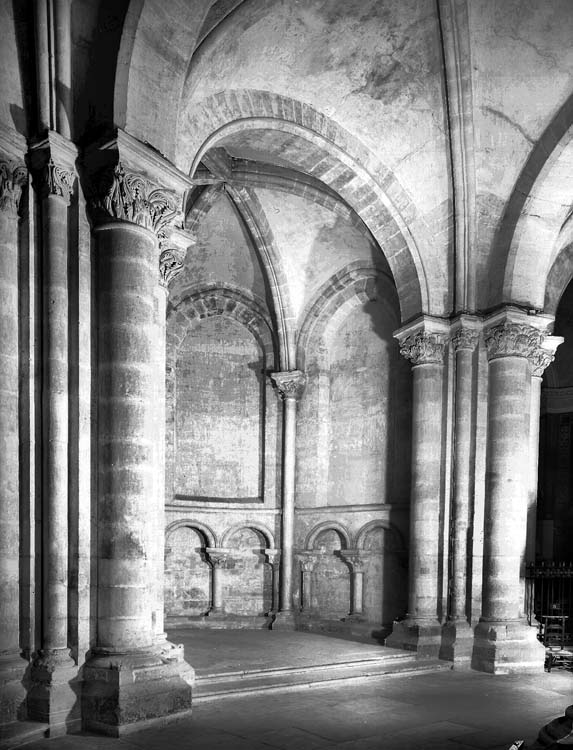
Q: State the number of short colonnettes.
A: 4